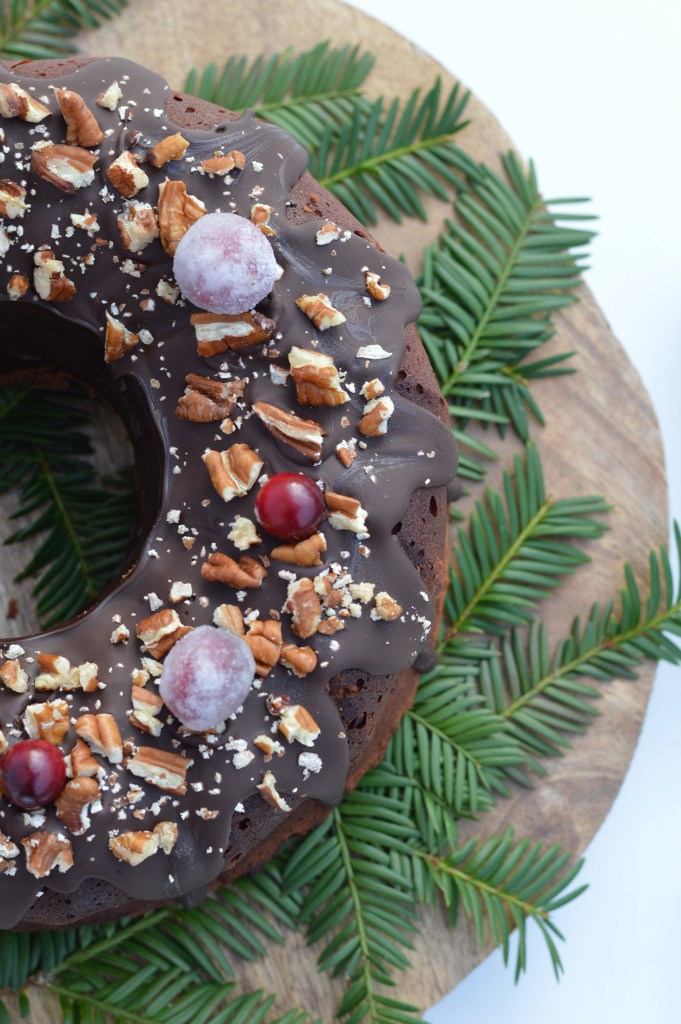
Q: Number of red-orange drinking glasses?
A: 0